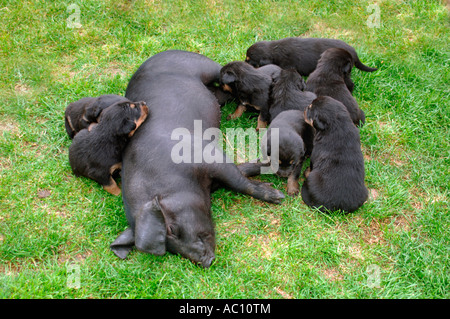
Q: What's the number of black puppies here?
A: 8